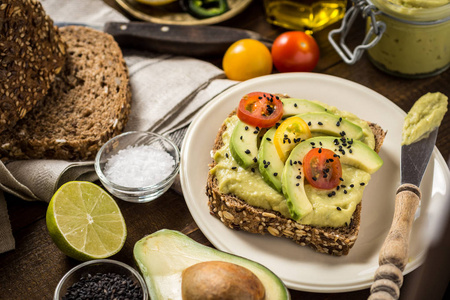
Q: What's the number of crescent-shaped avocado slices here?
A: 3